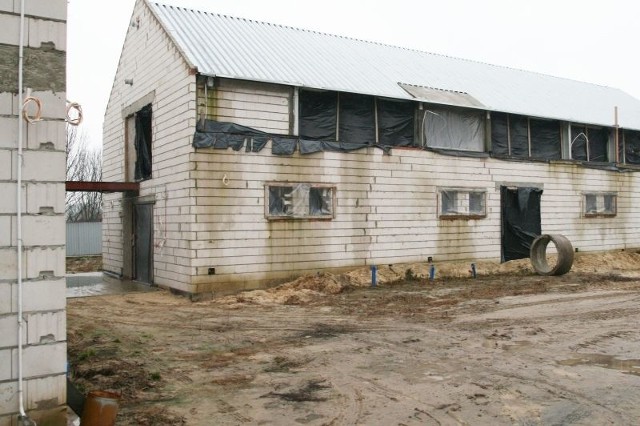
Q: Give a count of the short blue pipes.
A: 3